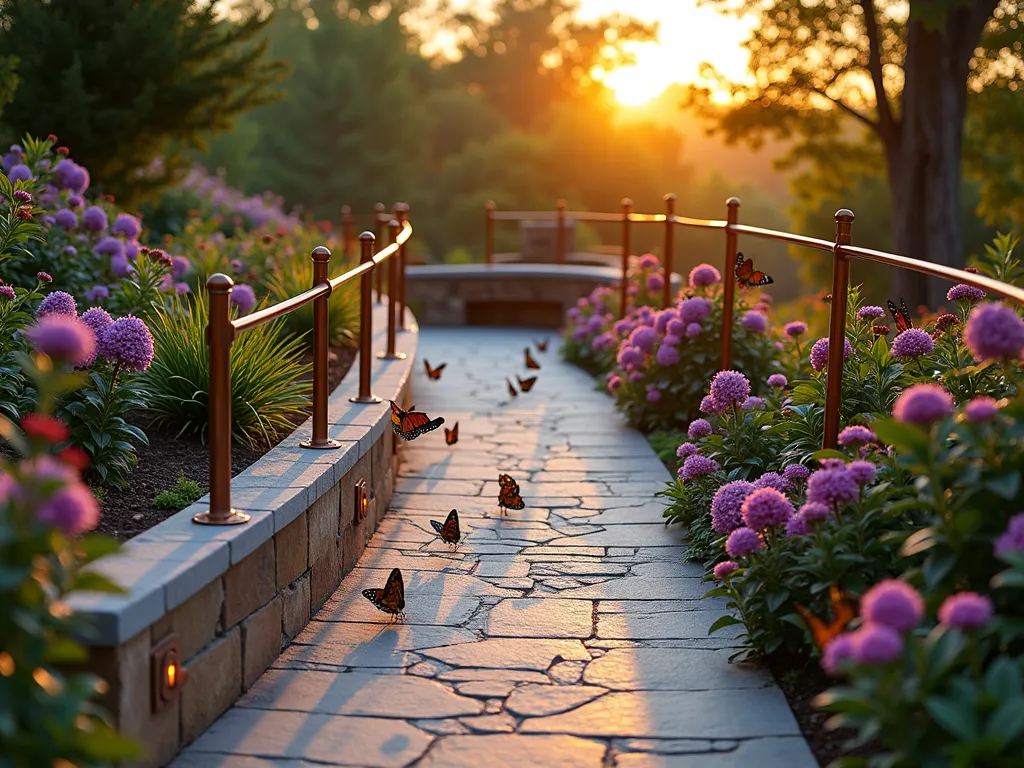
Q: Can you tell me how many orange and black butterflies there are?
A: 13